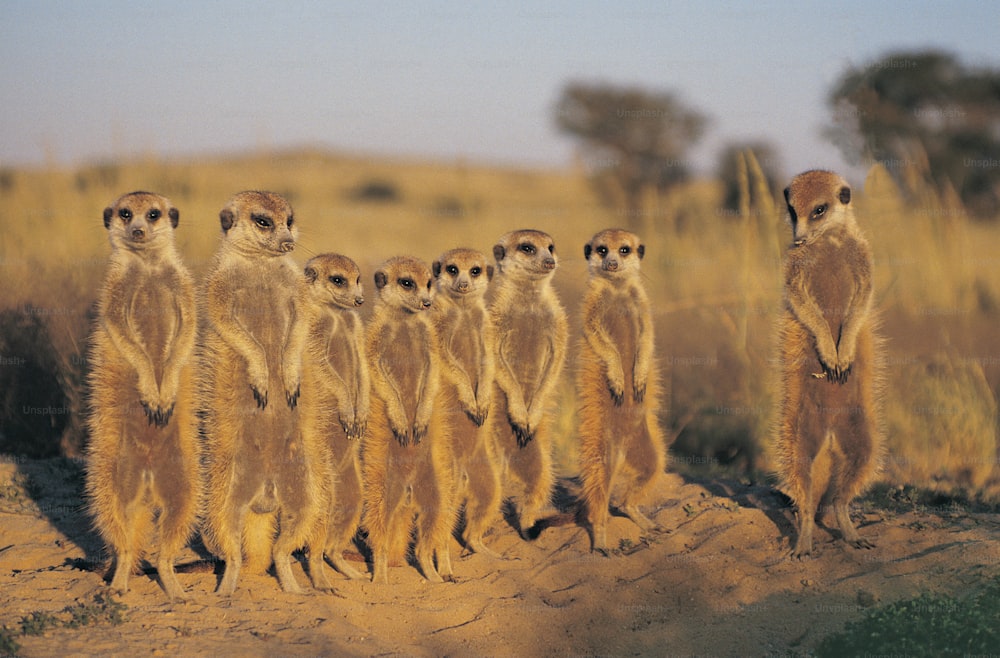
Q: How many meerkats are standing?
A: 8